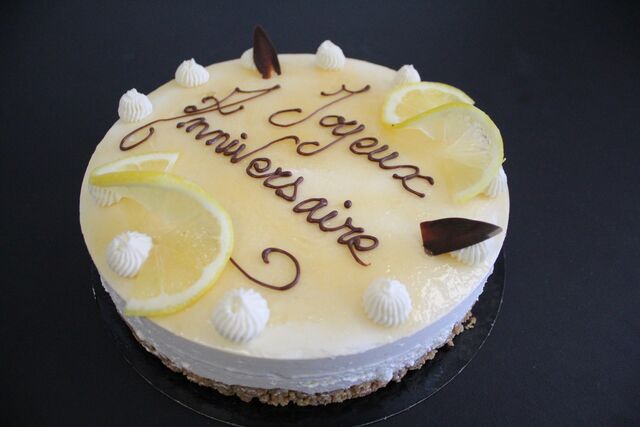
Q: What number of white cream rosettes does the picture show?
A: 11